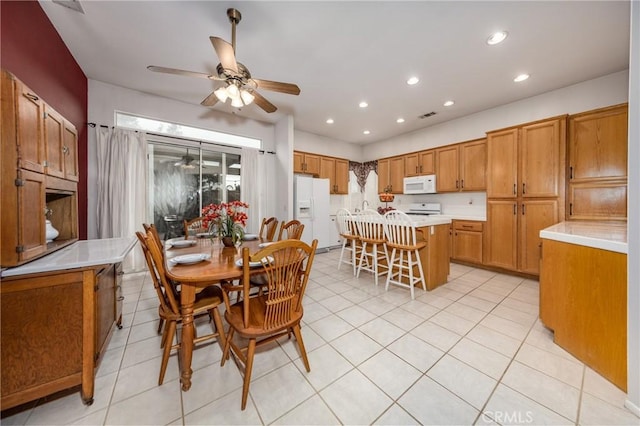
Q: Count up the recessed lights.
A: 8